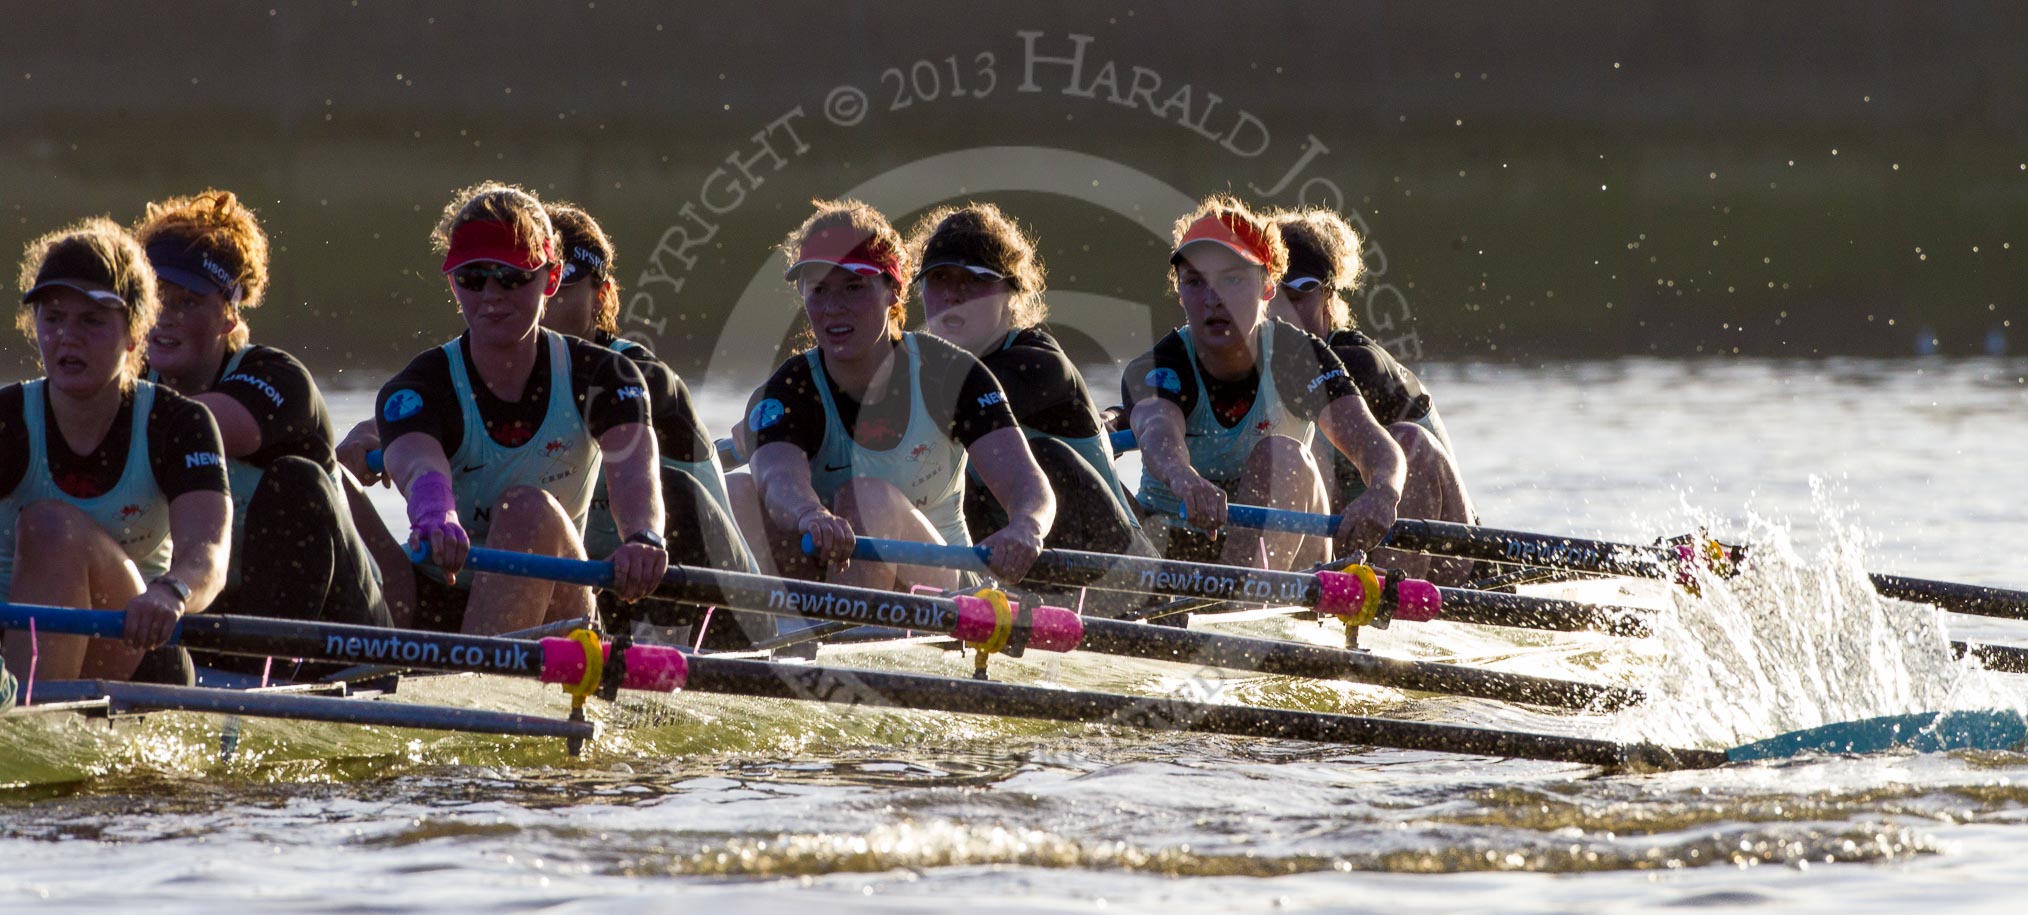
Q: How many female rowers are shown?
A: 8